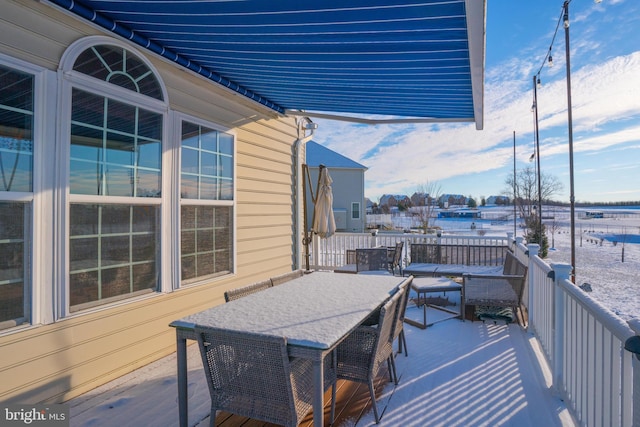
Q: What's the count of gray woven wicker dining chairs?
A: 5